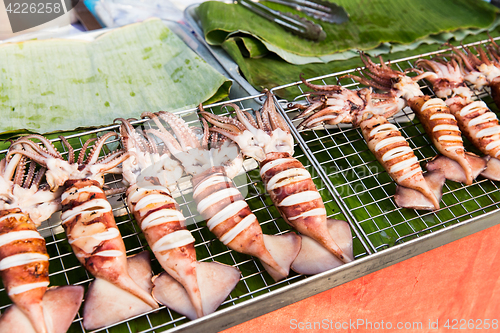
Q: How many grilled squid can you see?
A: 9